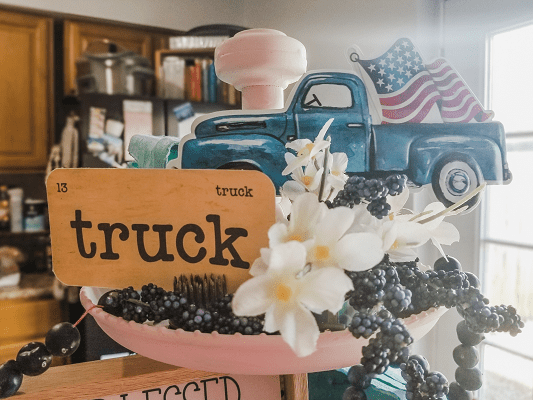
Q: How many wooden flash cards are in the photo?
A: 1